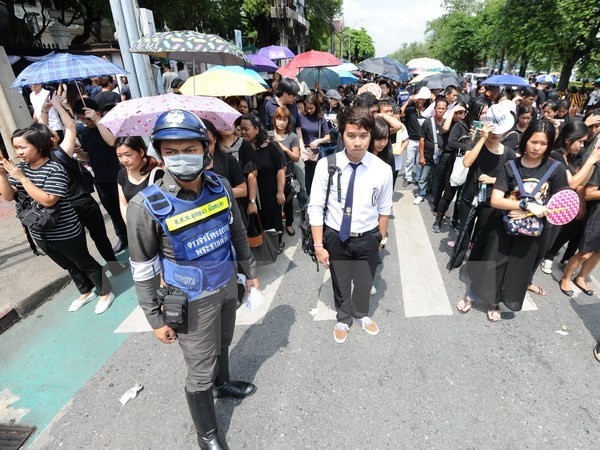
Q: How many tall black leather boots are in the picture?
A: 2